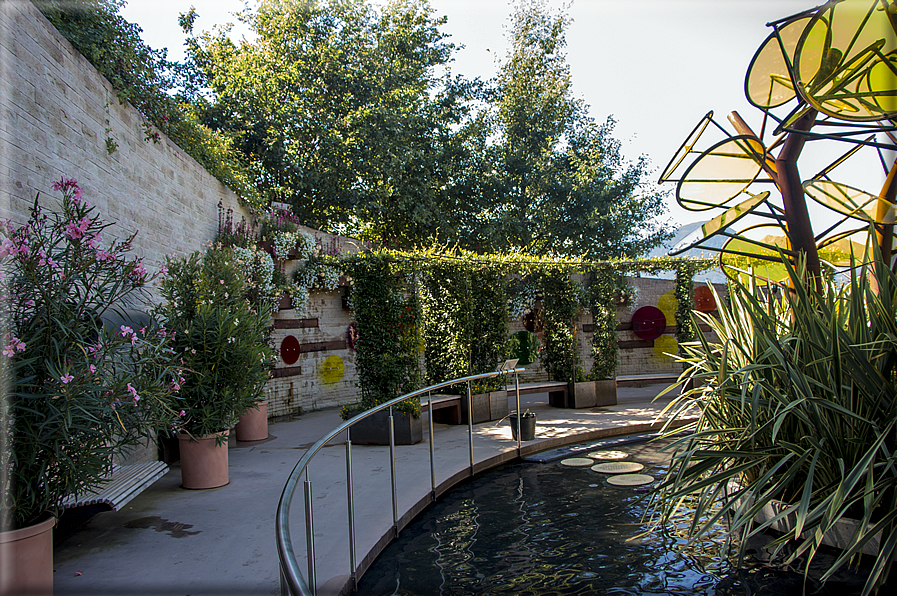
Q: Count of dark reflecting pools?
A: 1